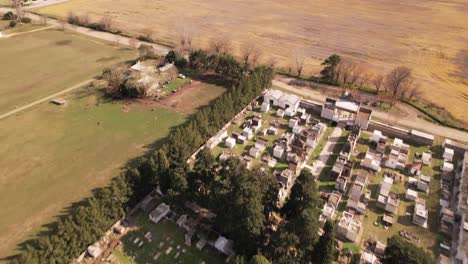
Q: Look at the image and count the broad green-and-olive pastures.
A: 2